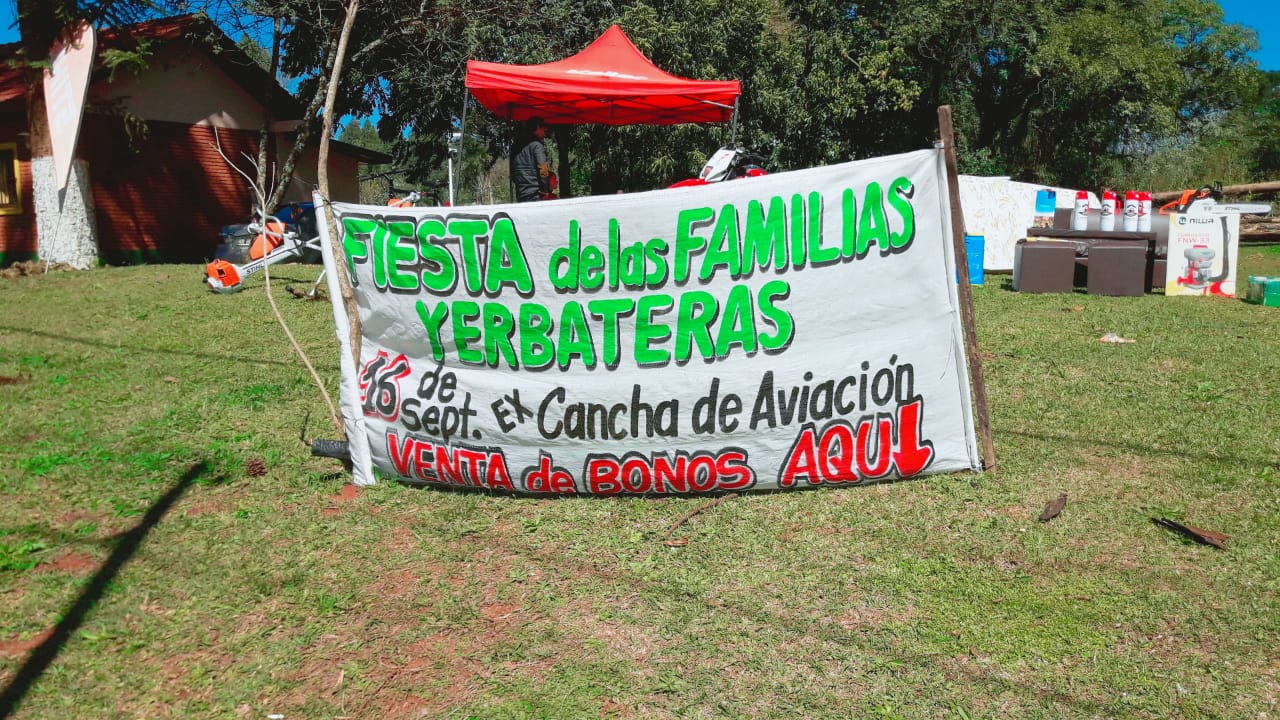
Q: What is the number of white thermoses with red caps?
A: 4